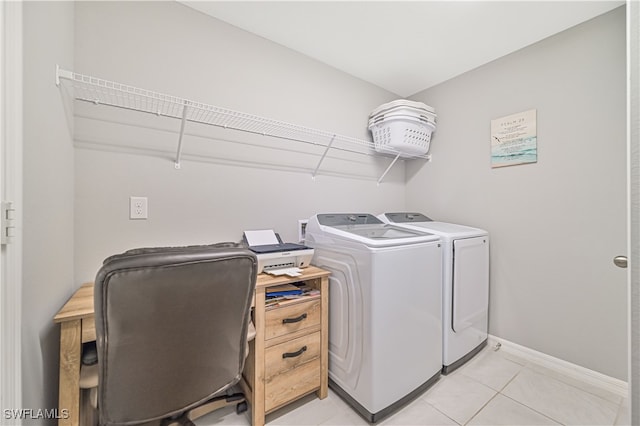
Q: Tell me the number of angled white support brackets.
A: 3